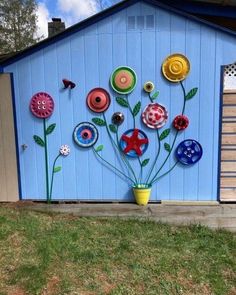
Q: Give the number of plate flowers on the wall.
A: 12